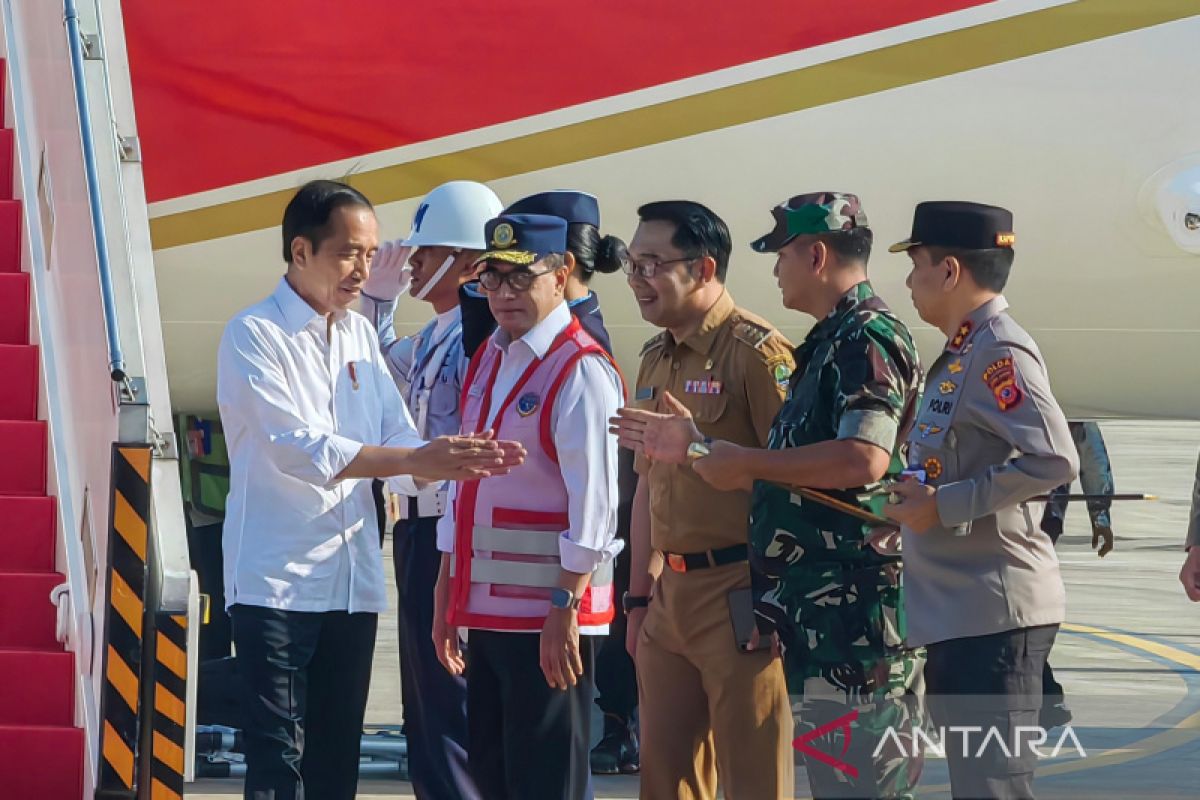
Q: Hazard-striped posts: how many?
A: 2